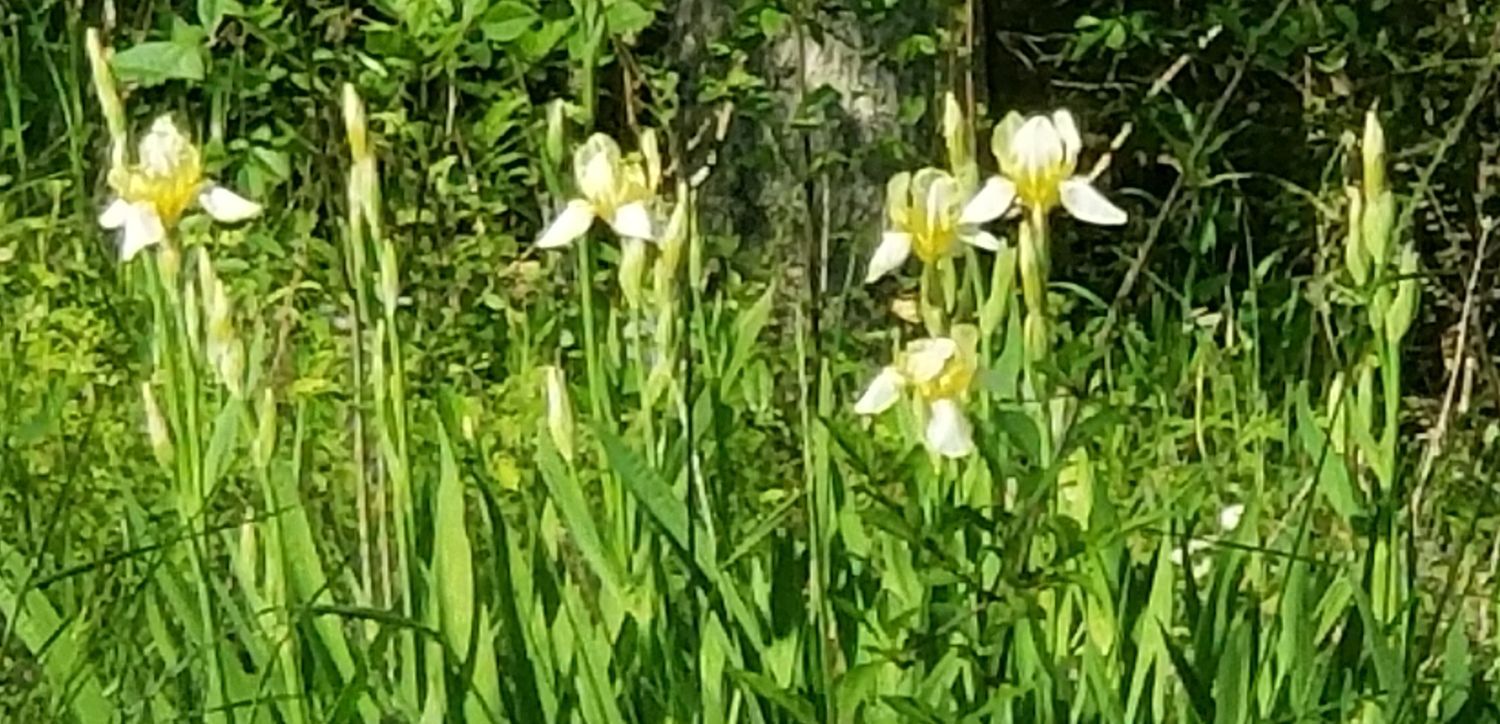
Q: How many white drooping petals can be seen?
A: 11